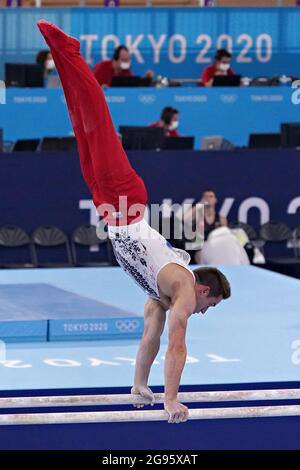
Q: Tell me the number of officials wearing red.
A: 3